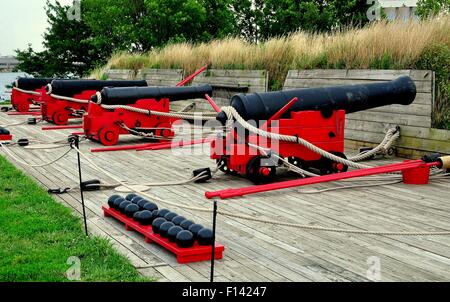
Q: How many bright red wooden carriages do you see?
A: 4